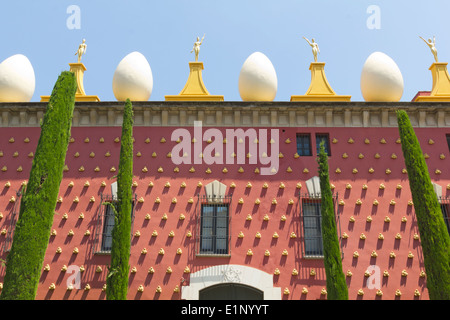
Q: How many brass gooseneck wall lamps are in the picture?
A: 0